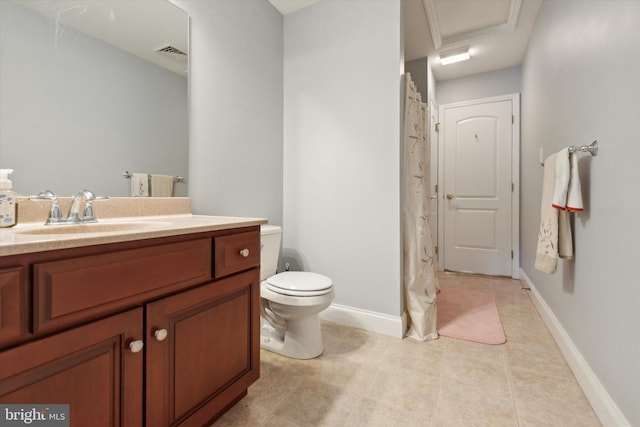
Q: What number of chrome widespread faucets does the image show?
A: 1